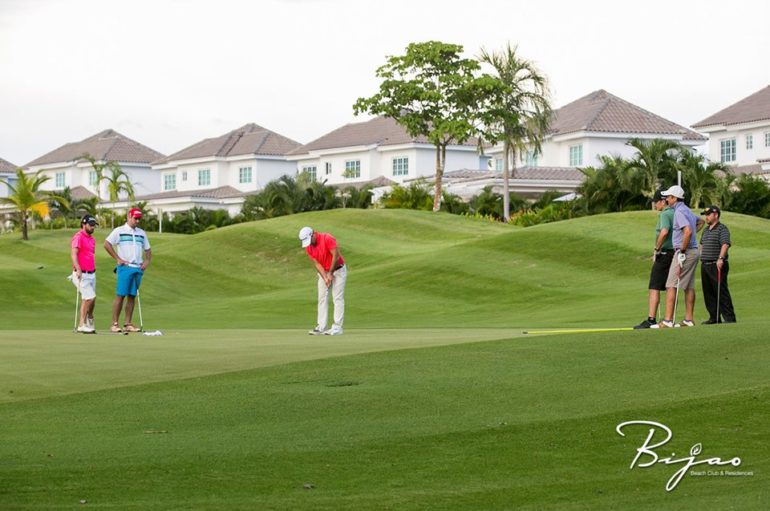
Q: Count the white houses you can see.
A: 6